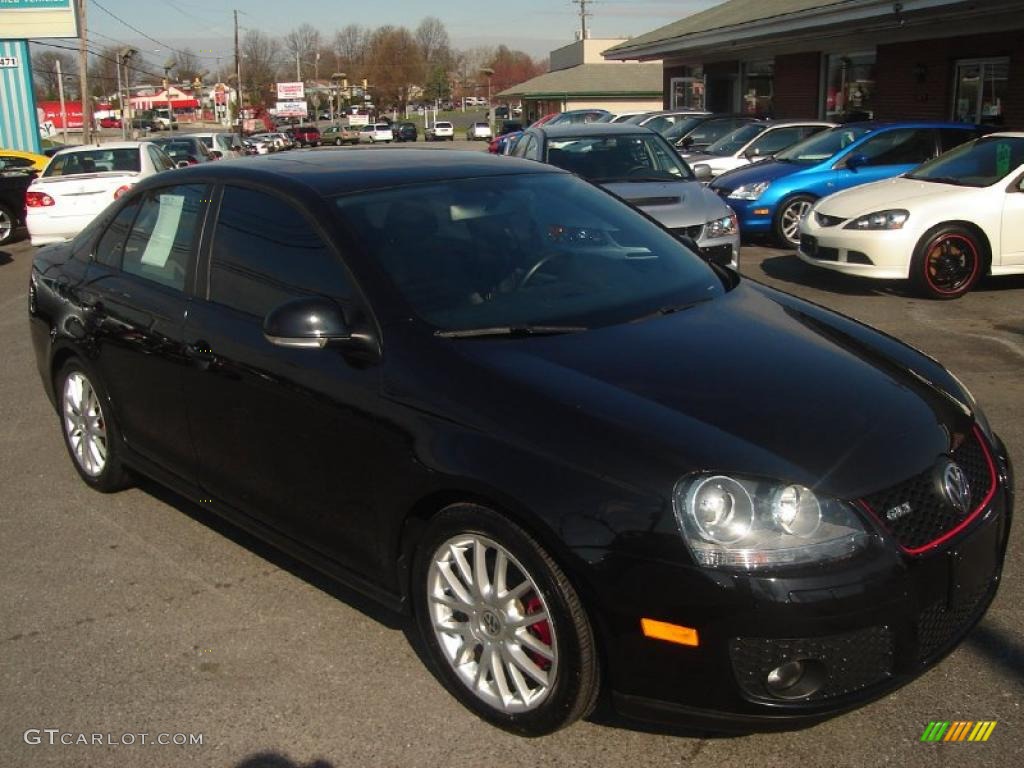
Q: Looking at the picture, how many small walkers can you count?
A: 0